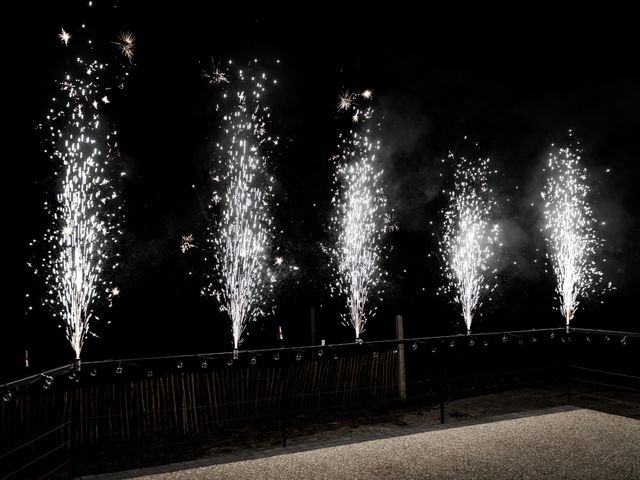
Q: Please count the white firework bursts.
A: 5